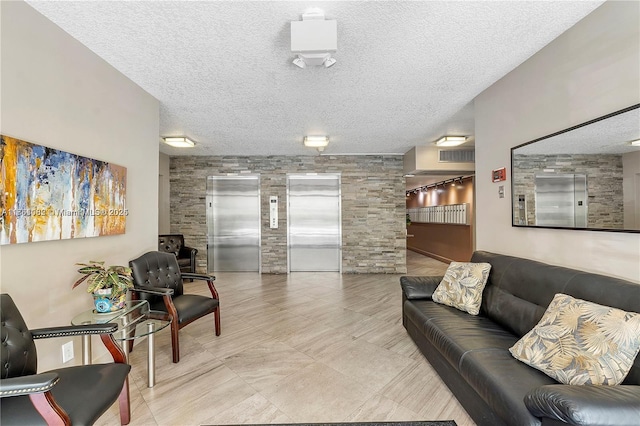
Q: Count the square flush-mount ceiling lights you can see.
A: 3